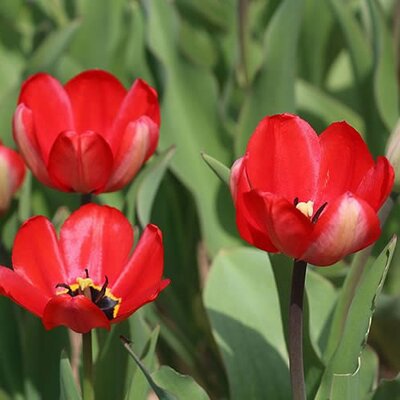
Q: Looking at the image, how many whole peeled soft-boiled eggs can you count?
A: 0